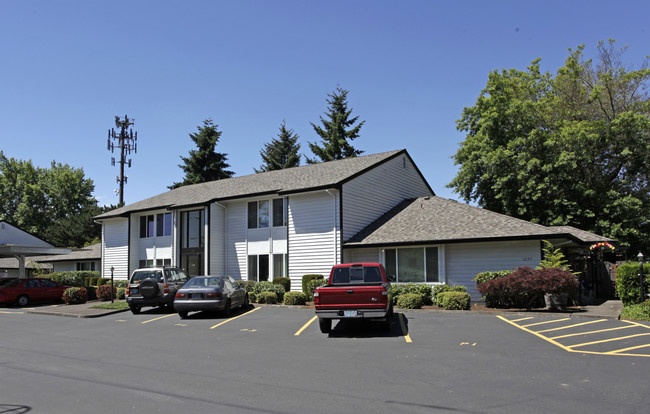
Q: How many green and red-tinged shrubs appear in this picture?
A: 2